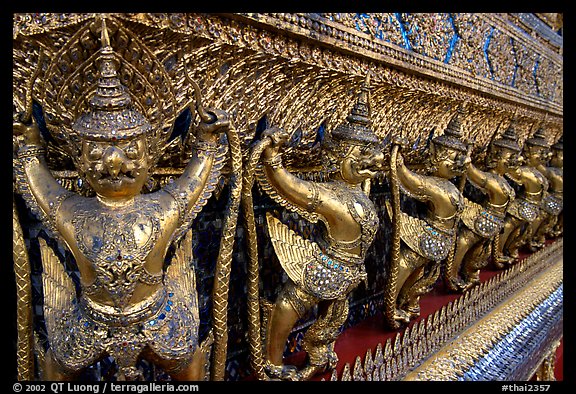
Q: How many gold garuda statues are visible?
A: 6